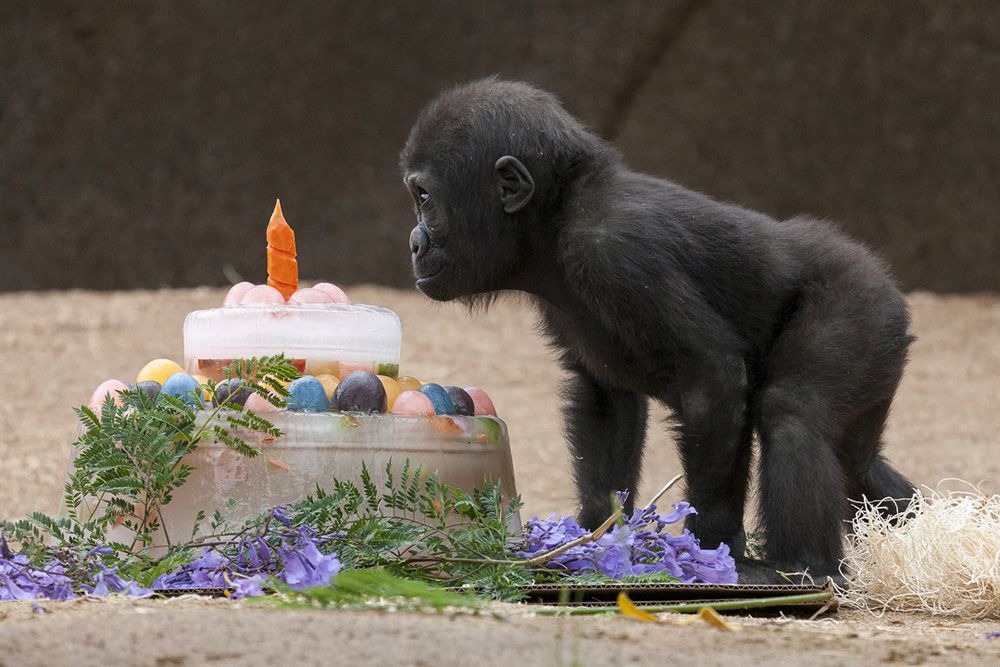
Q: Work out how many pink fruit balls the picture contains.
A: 8